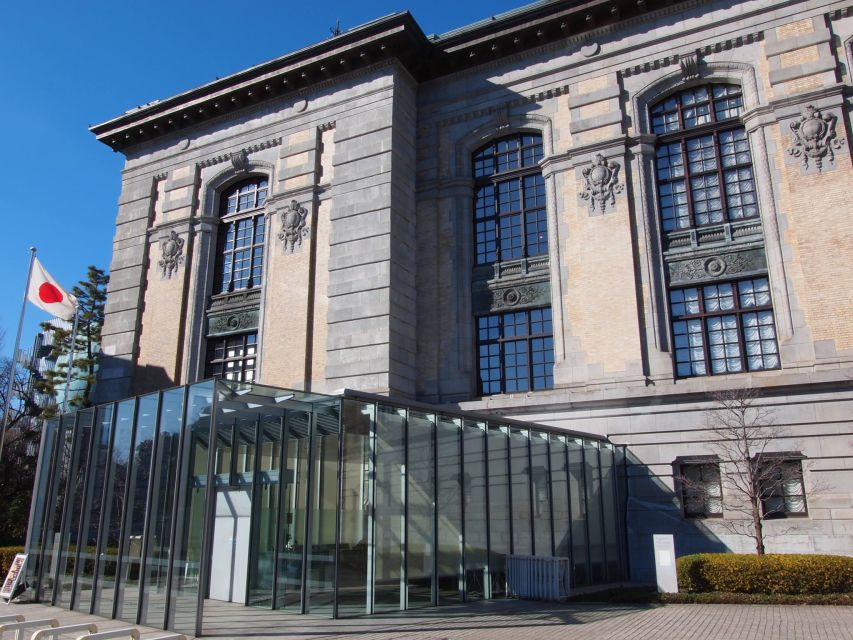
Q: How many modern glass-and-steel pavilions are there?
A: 1